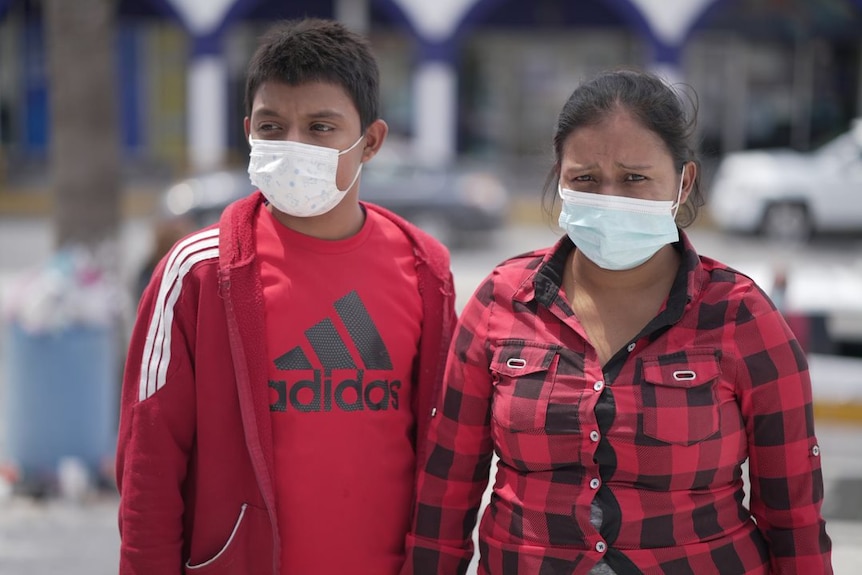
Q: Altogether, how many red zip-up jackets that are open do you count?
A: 1